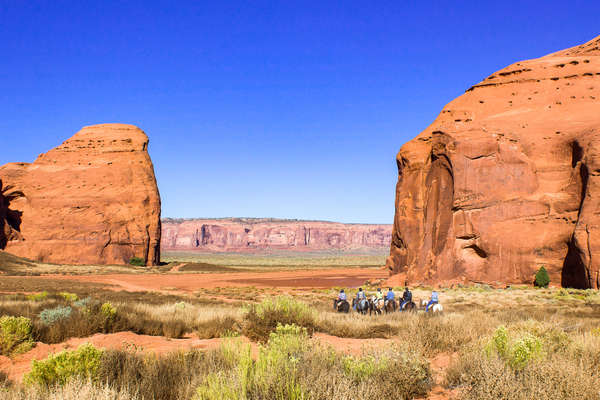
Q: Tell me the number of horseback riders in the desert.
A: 6